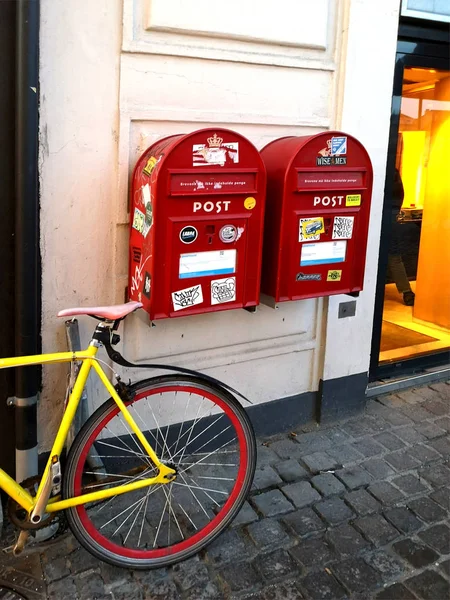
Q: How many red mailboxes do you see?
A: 2